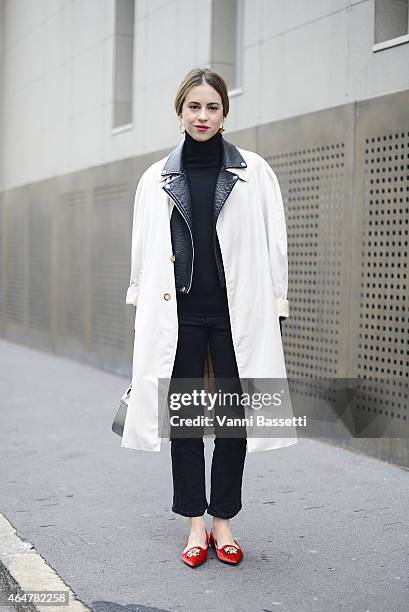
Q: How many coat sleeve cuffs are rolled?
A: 2